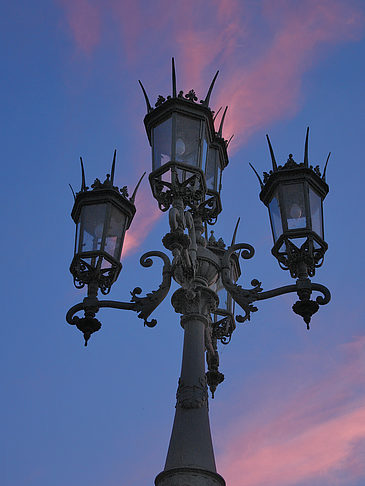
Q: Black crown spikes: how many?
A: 15